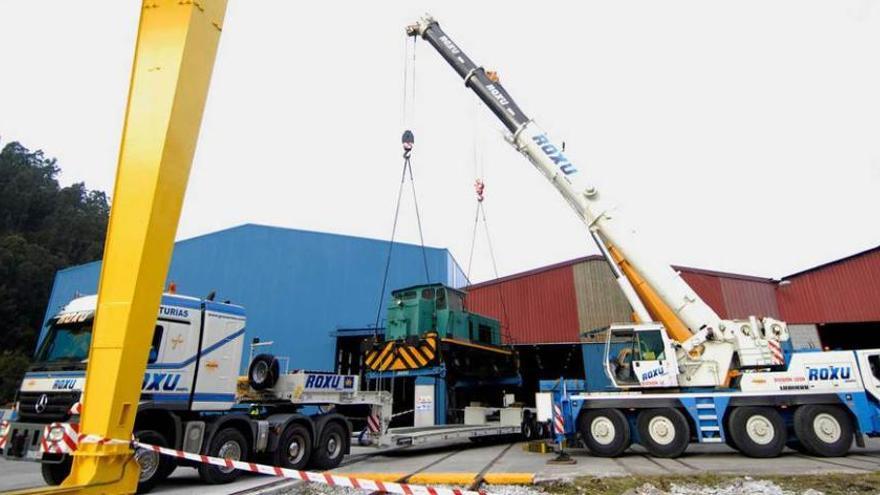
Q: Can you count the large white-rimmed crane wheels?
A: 4